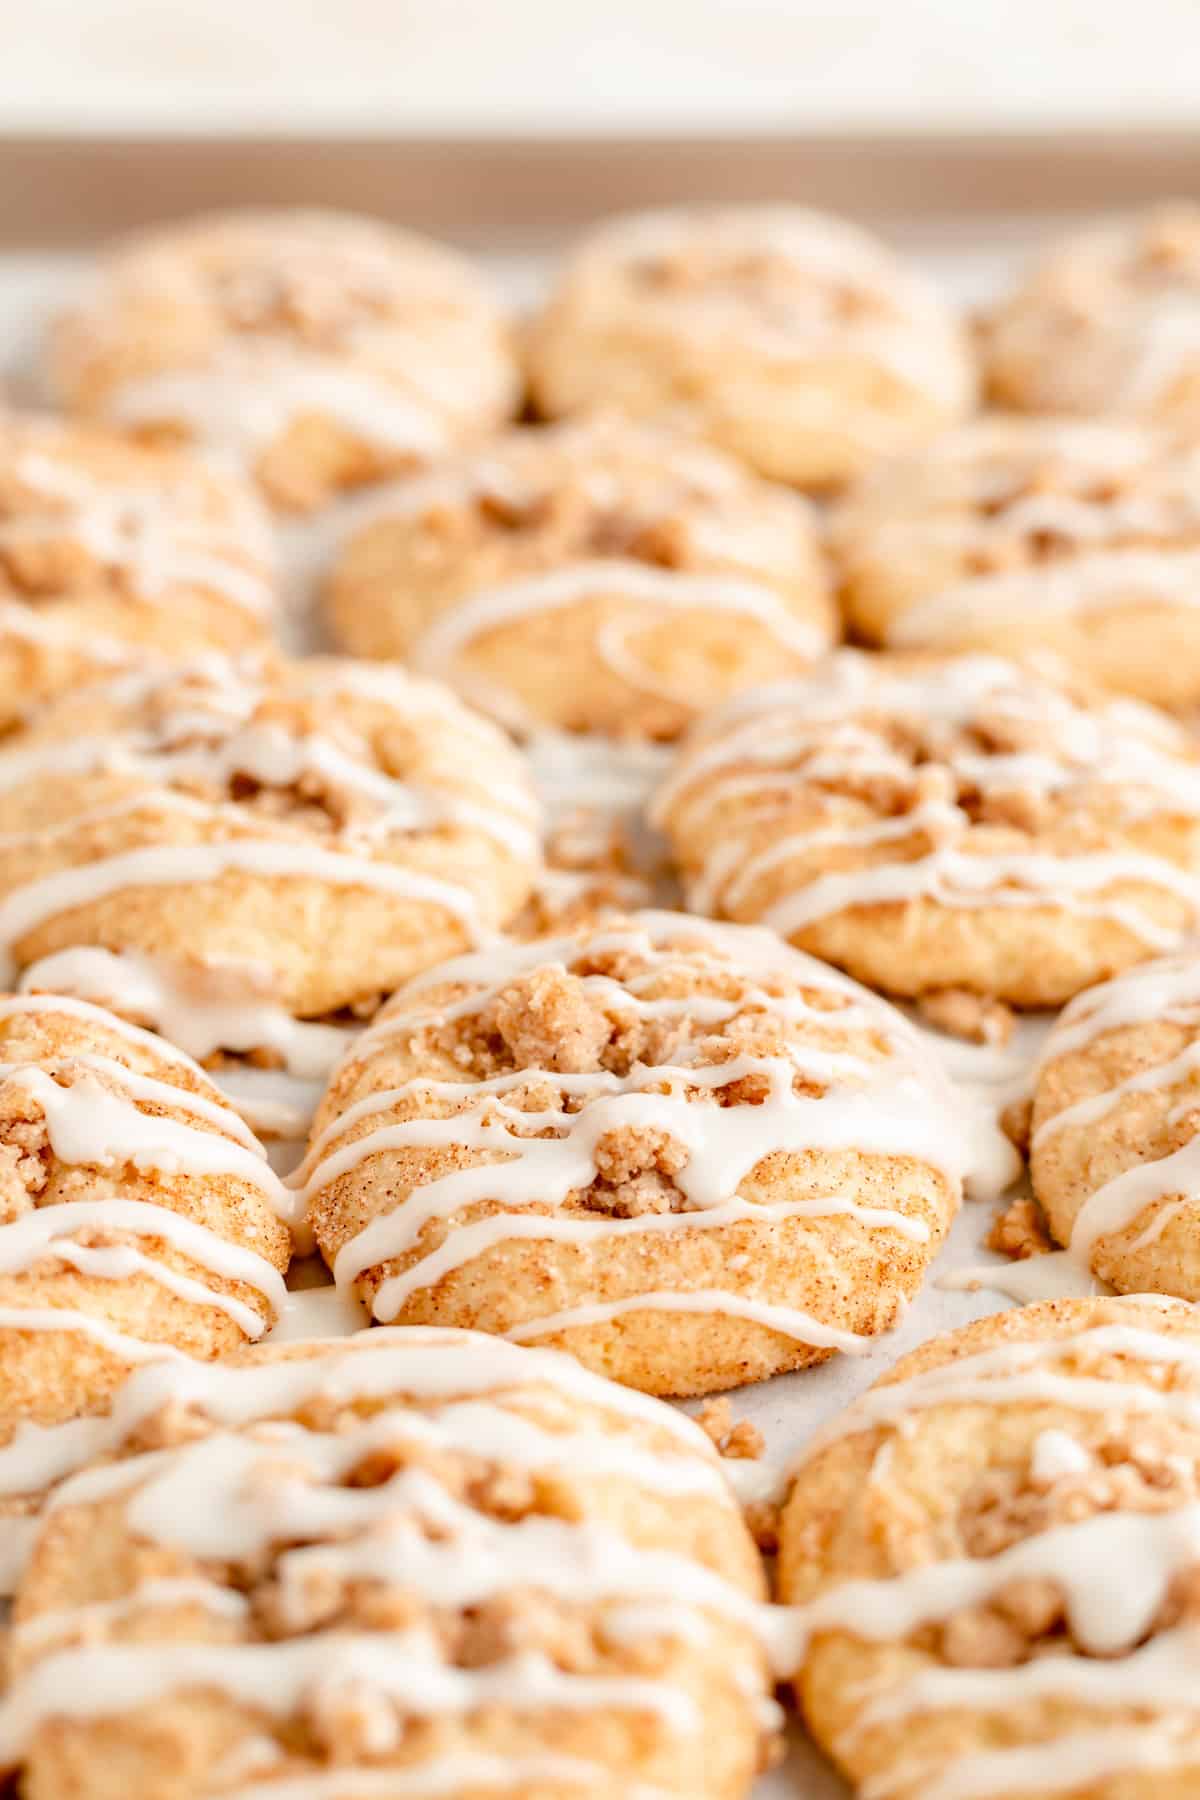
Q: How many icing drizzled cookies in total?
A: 13